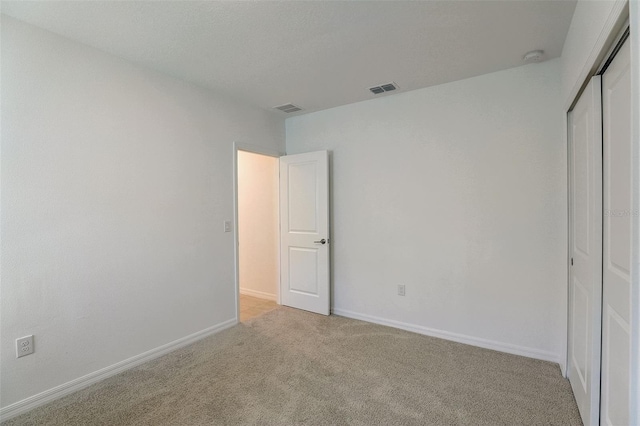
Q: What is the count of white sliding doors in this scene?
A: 2